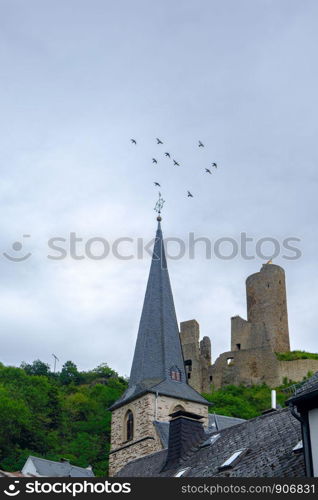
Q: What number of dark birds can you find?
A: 10